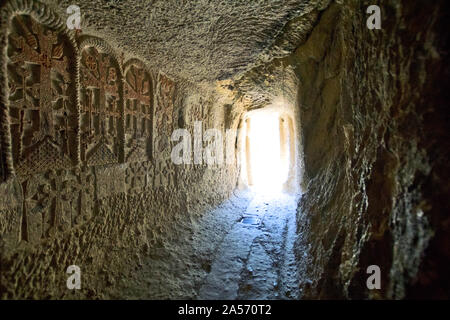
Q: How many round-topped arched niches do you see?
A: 3